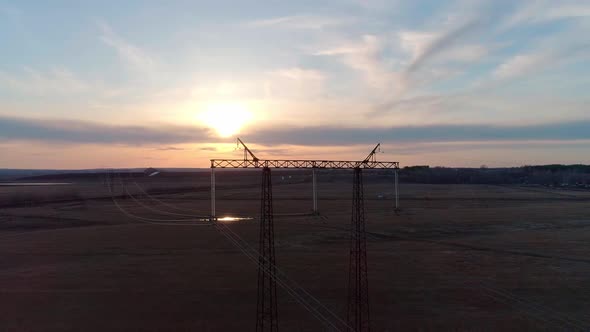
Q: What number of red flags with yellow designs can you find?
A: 0